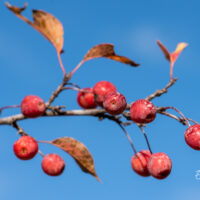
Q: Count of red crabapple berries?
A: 10